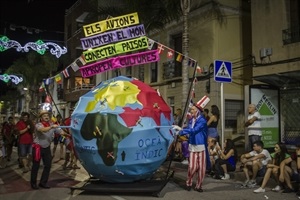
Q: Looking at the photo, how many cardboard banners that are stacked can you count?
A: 4